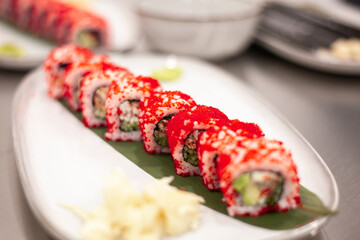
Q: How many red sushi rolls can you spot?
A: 8